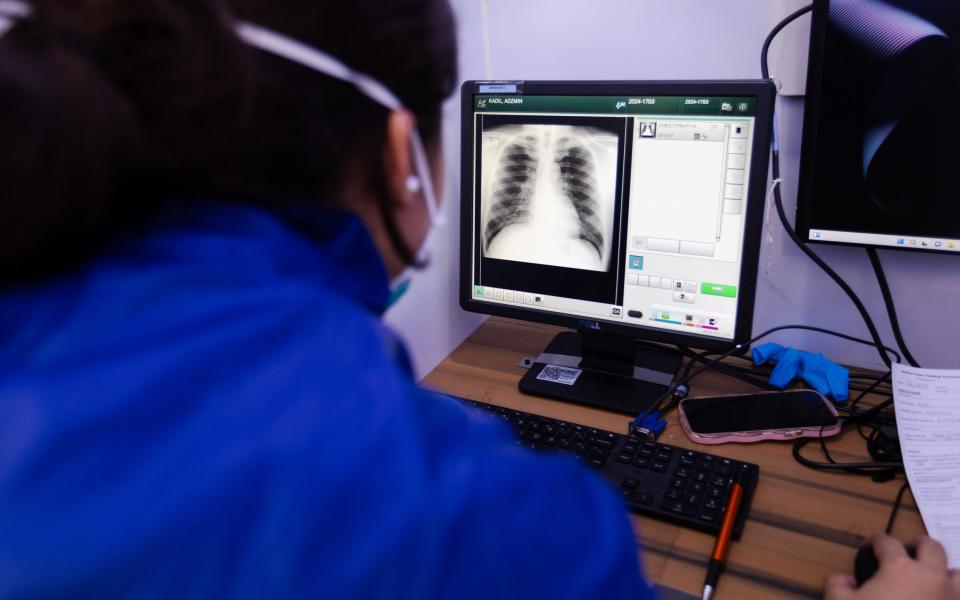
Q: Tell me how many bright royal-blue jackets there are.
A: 1